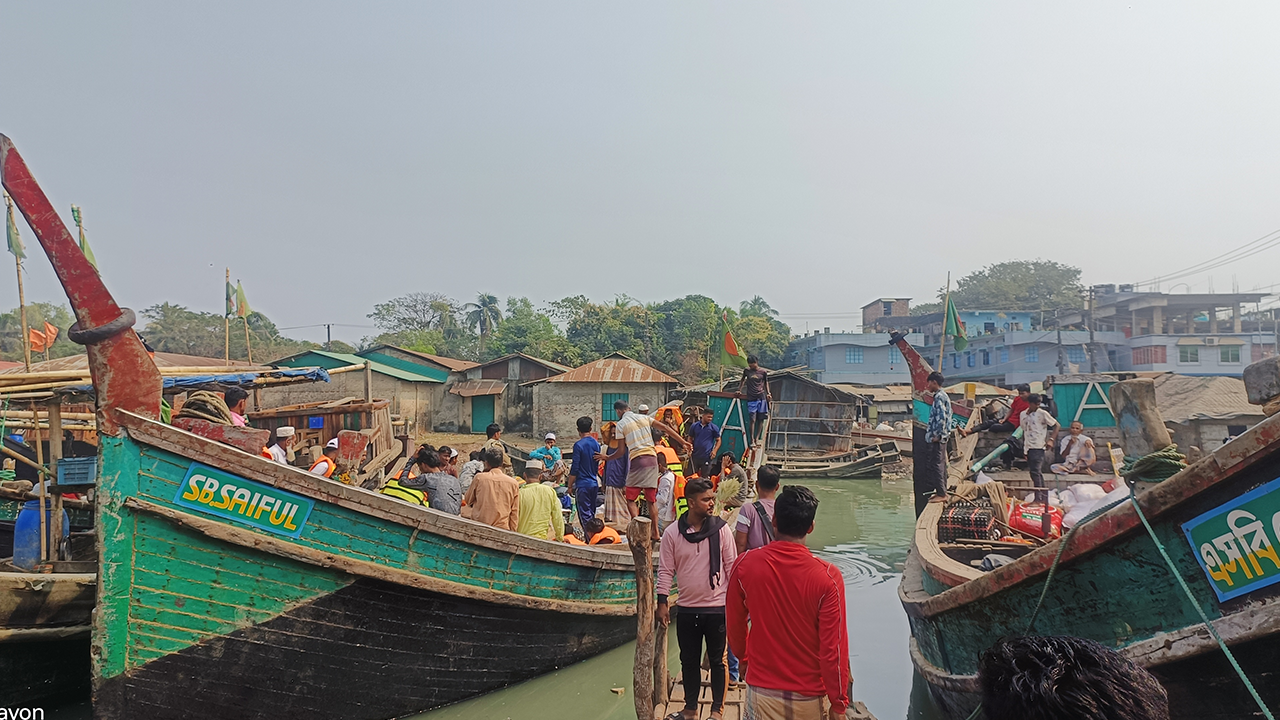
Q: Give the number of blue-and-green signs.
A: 2